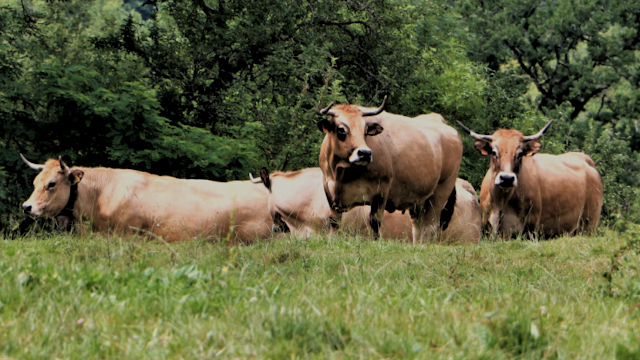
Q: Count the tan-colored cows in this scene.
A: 4